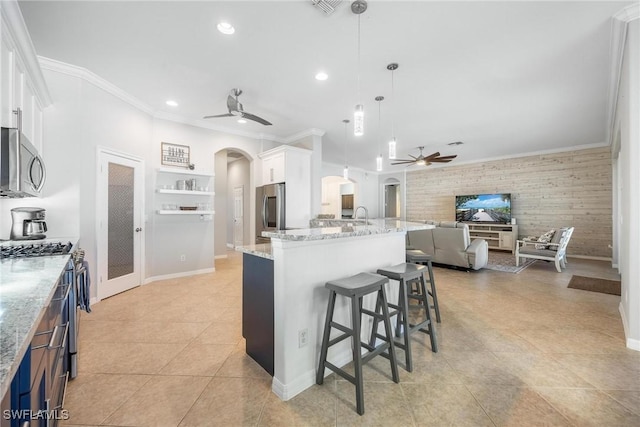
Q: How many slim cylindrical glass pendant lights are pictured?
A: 4